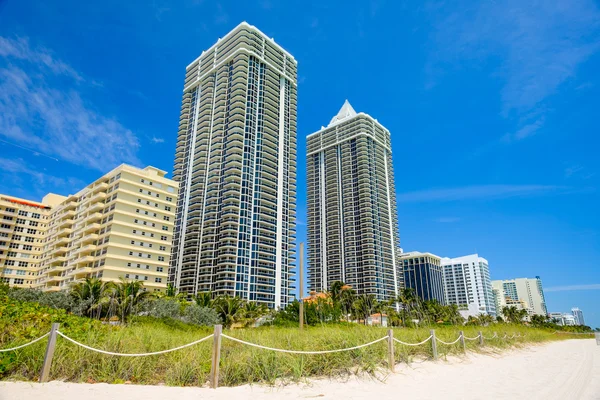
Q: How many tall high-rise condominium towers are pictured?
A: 2